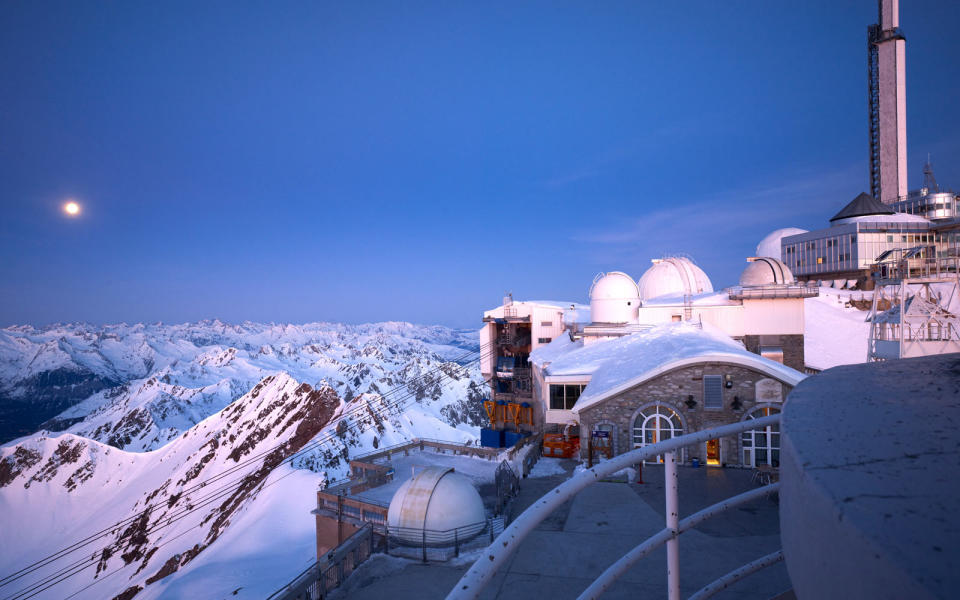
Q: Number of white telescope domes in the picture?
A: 5